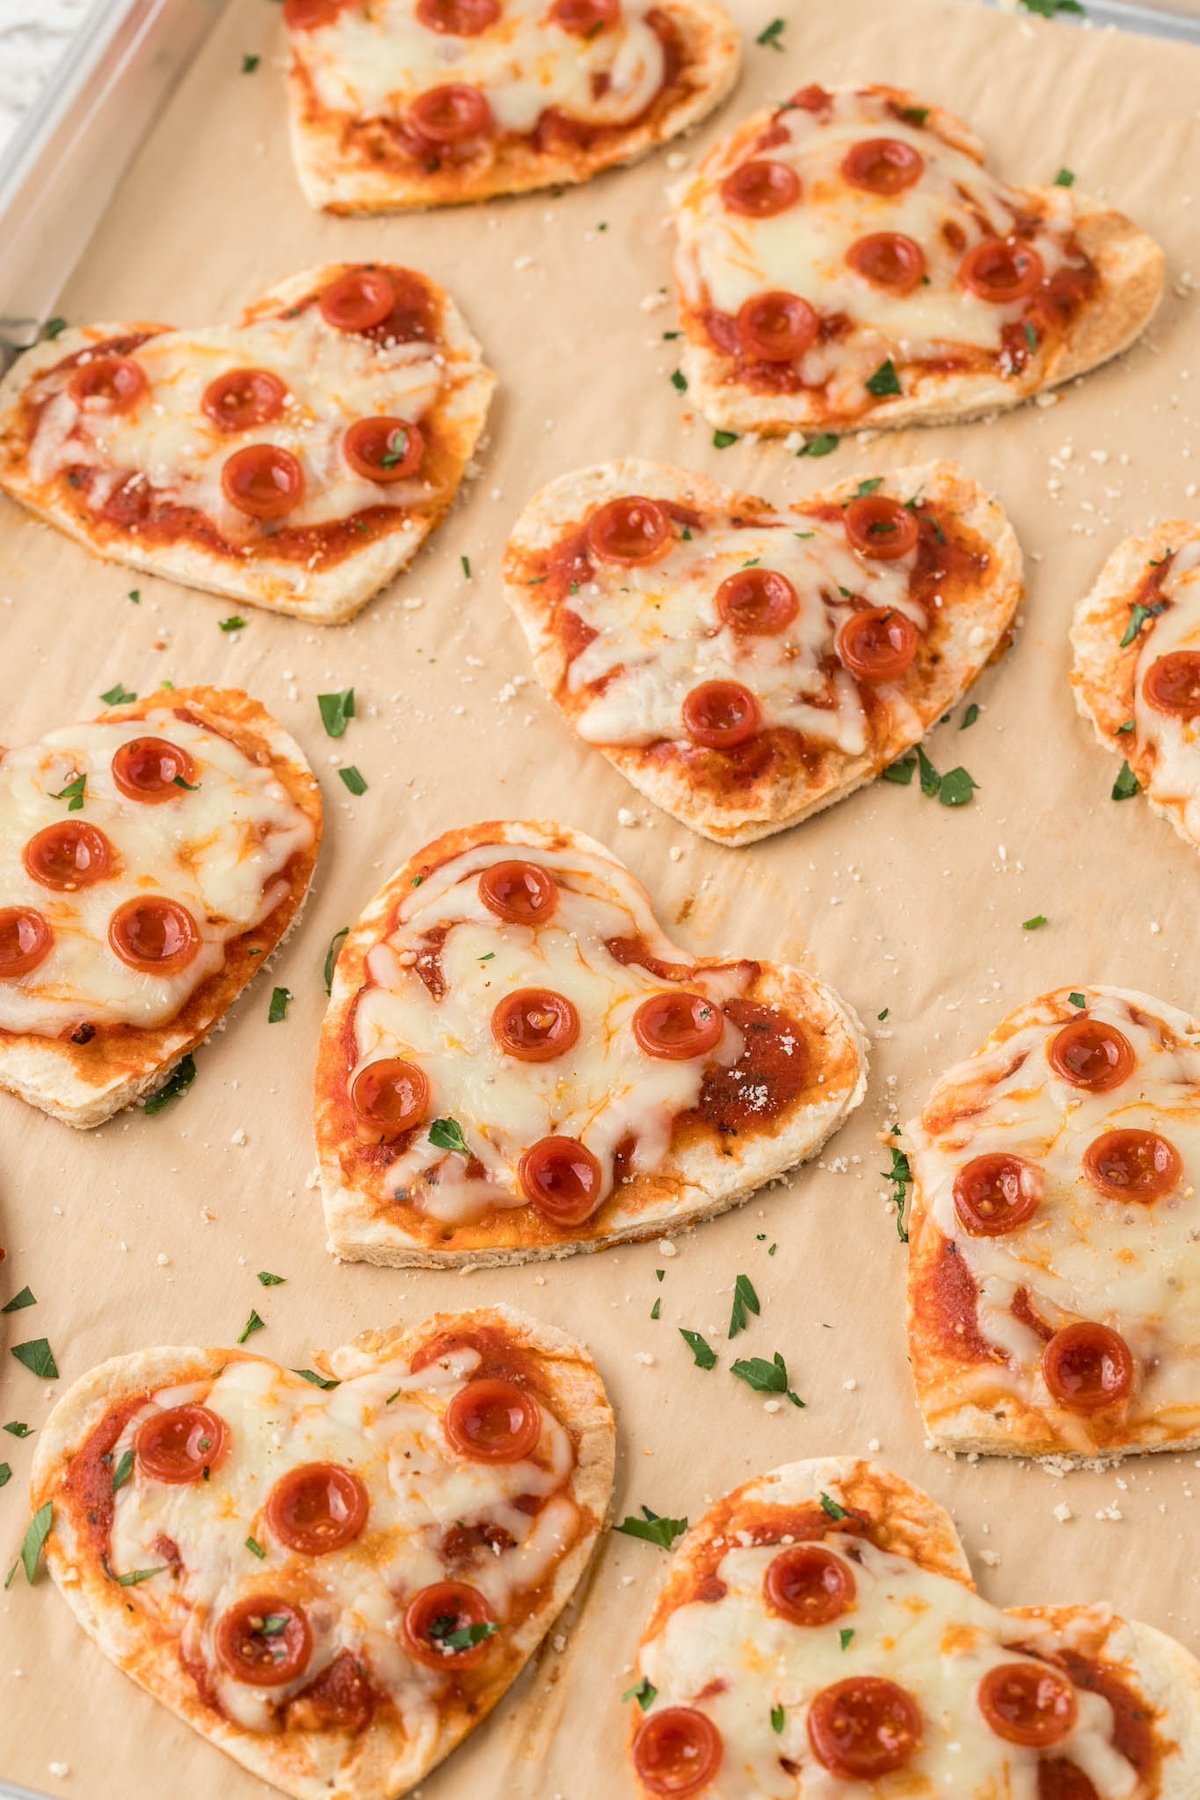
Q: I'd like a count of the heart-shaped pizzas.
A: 10